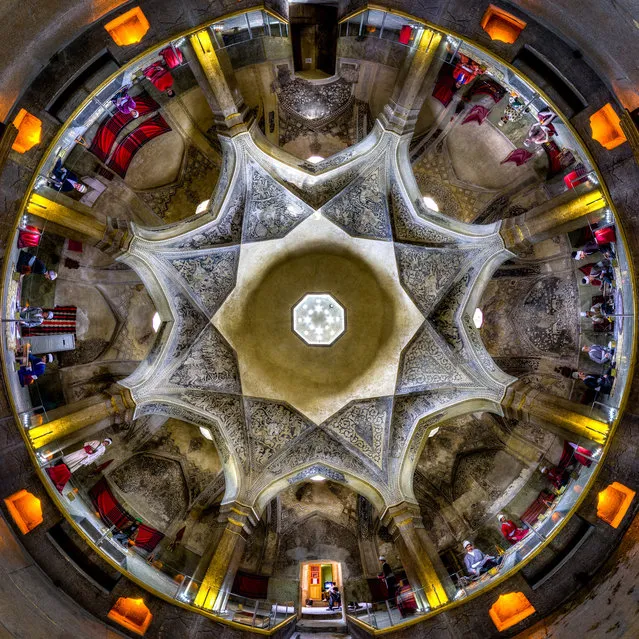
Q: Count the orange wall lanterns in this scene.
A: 8